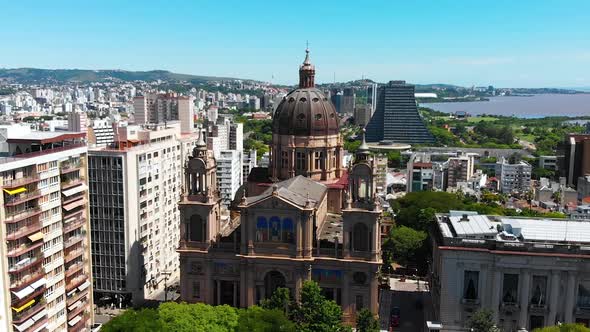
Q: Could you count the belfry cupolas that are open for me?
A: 2